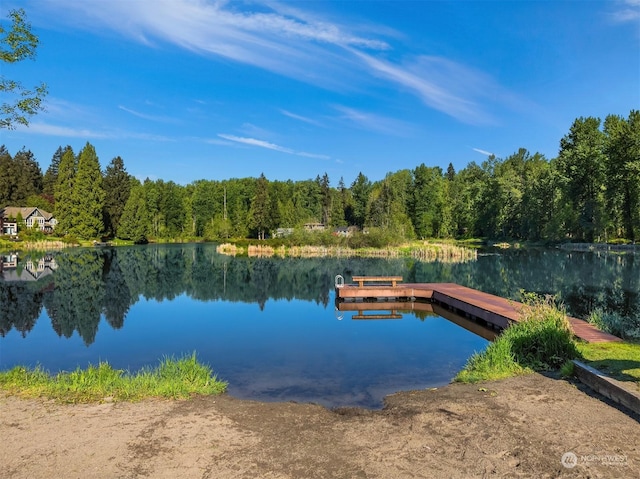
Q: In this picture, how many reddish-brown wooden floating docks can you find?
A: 1